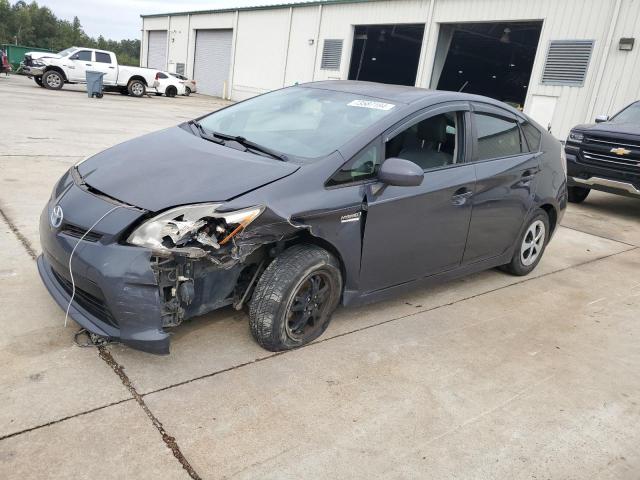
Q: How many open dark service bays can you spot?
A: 2